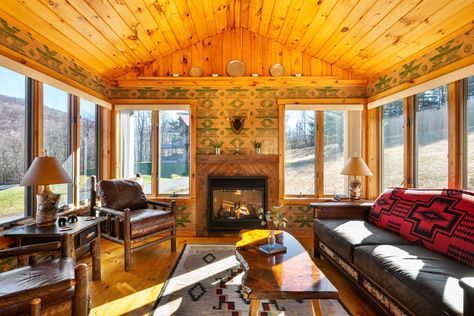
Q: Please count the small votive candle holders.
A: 4